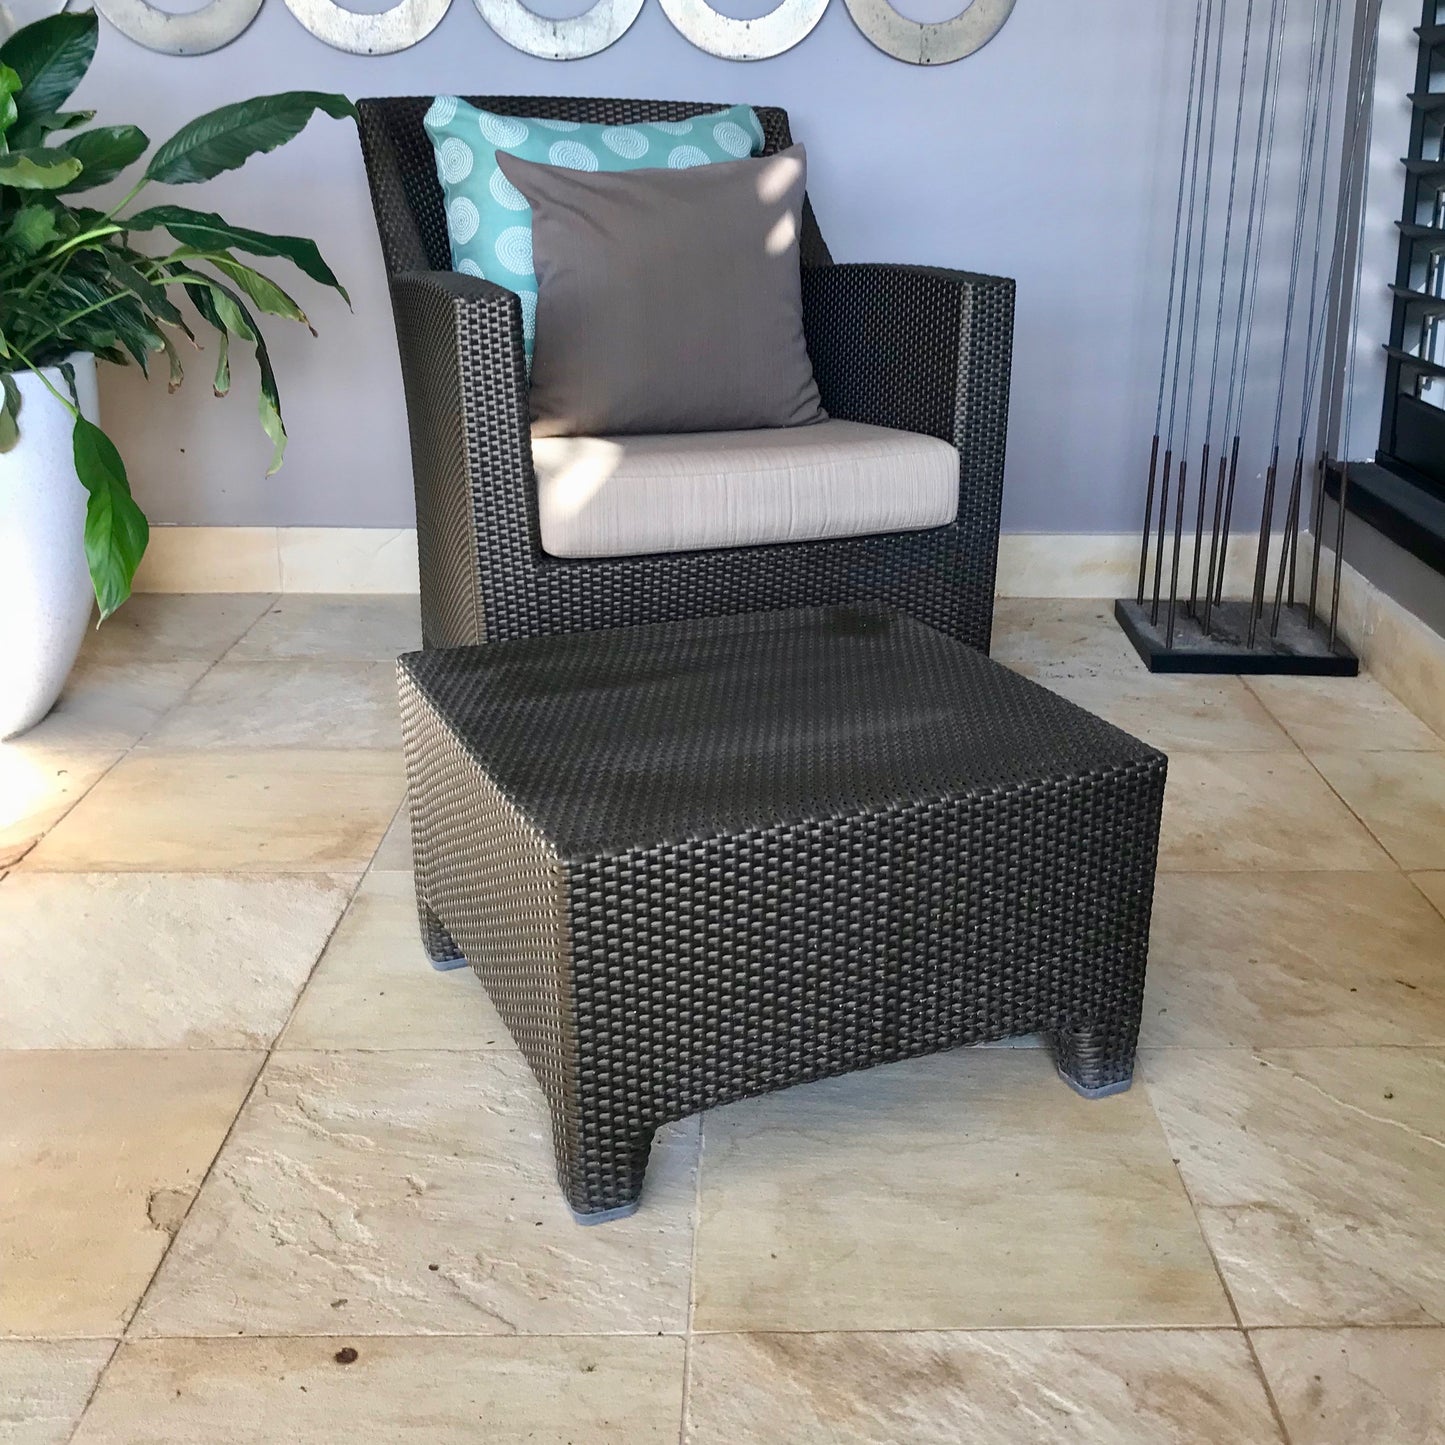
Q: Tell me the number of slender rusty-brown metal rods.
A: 12